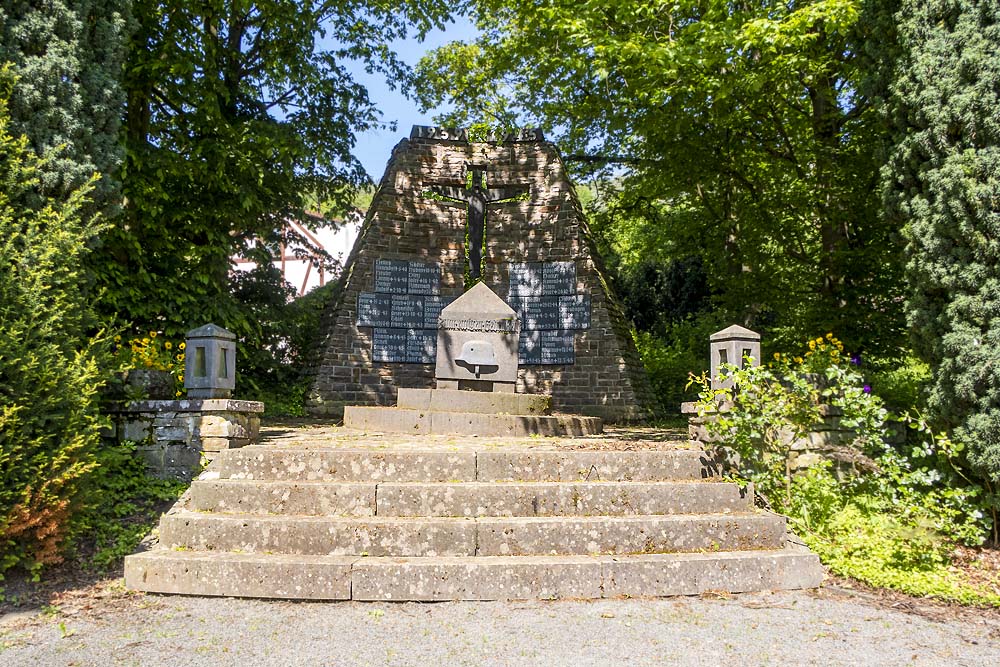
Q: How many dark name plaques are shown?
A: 14